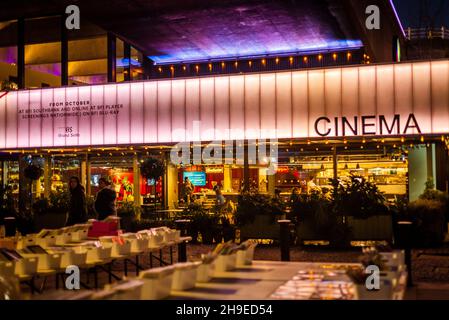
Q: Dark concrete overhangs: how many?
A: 1